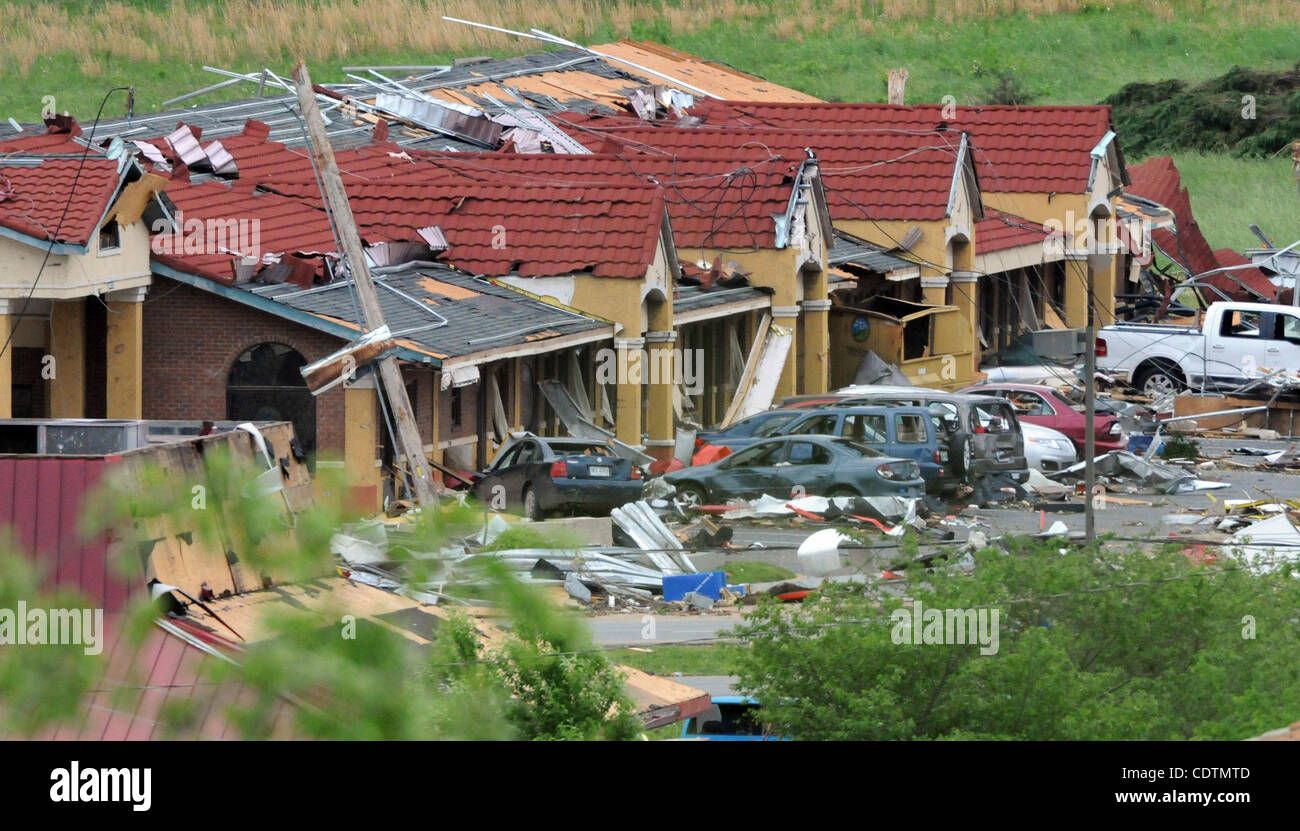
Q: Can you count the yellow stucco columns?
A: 12